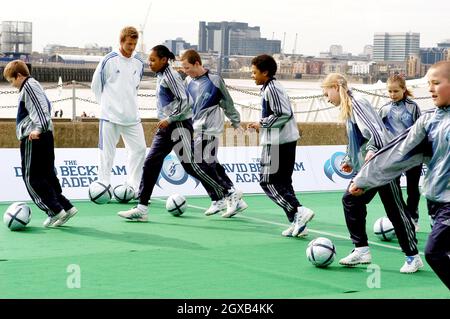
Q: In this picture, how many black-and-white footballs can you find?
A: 6